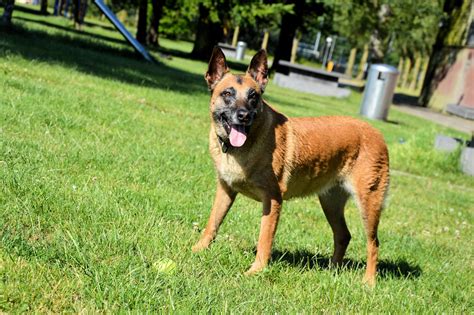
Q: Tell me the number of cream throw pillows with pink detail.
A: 0